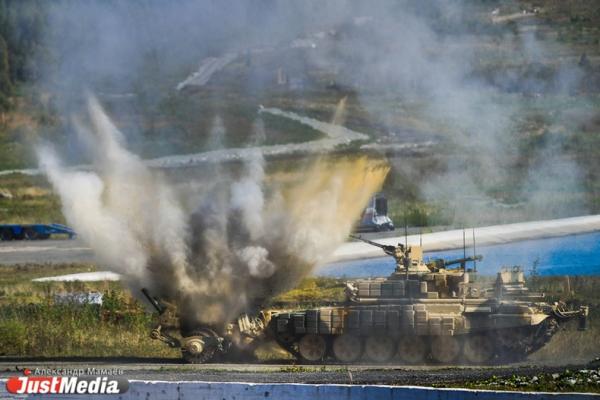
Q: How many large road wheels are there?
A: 6